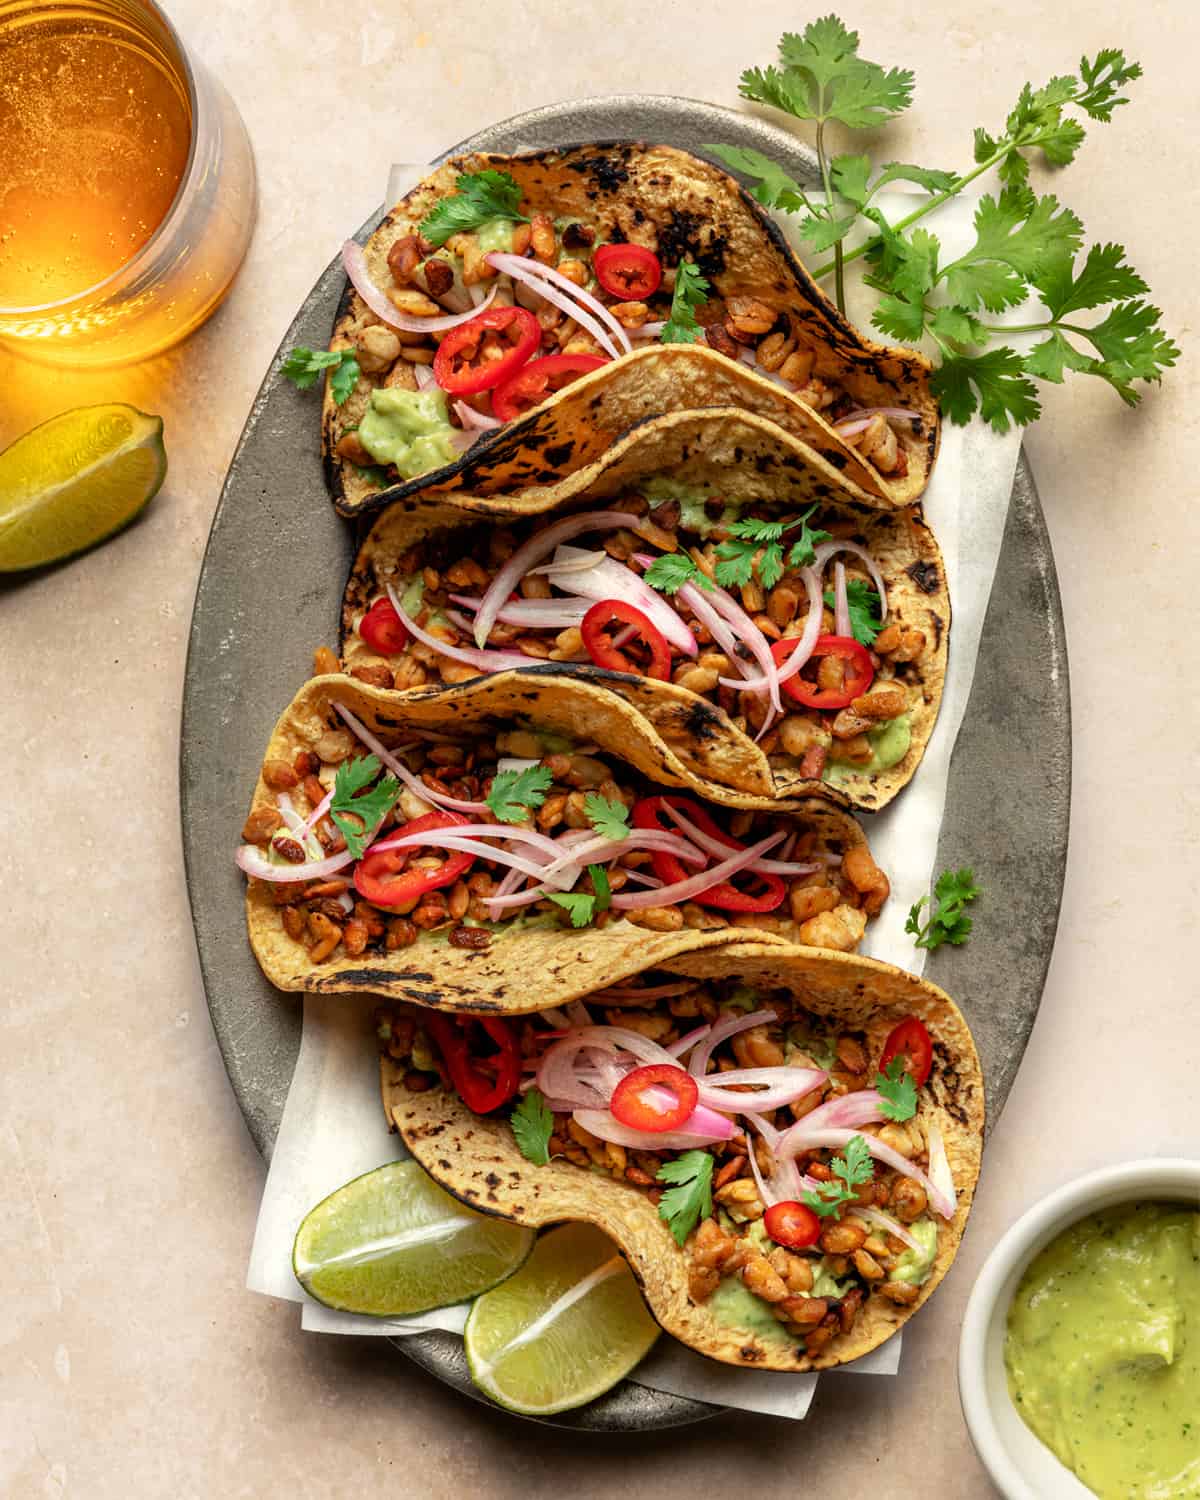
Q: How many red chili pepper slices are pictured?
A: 12